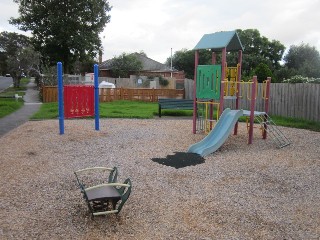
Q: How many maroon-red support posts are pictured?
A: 6